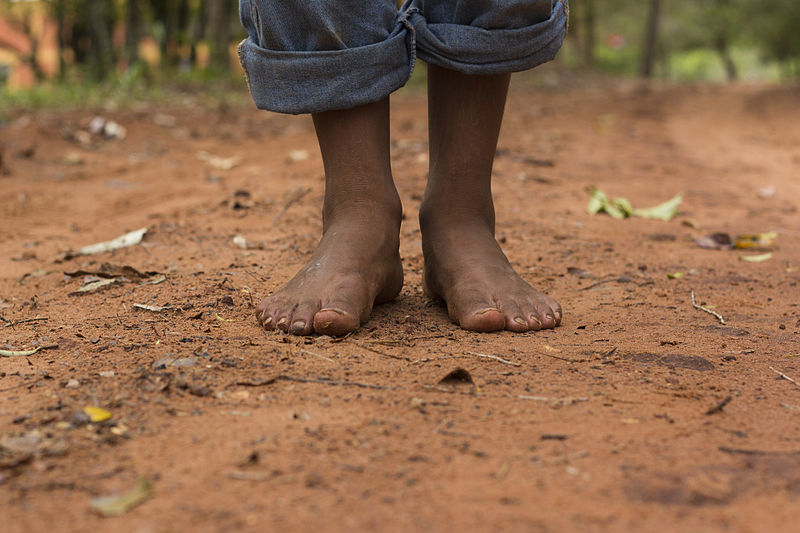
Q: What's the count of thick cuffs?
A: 2